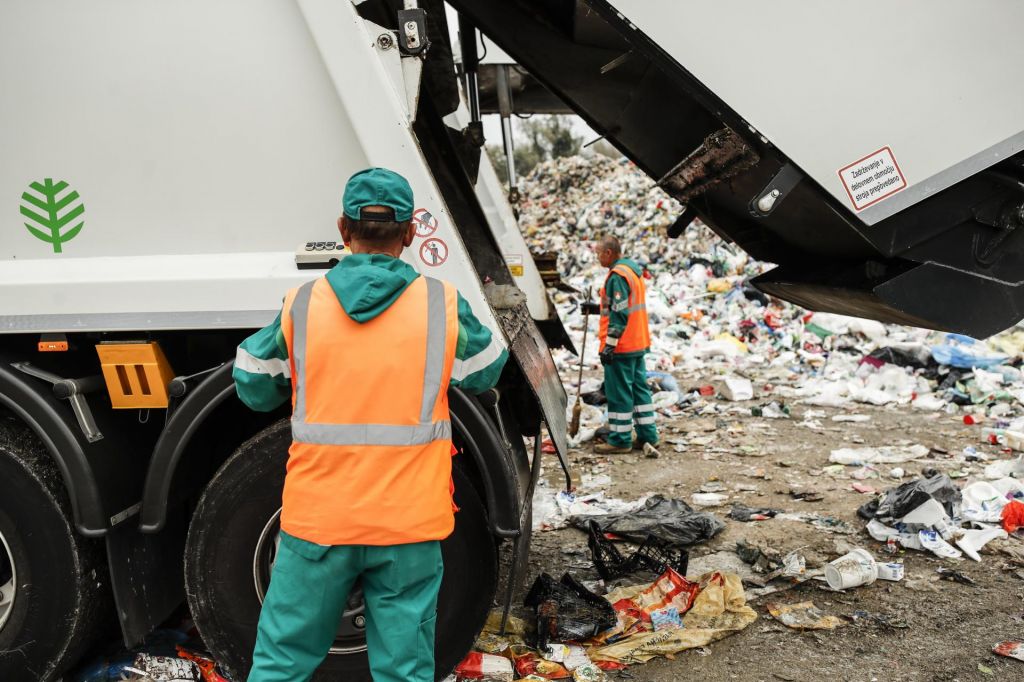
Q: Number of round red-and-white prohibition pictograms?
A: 2